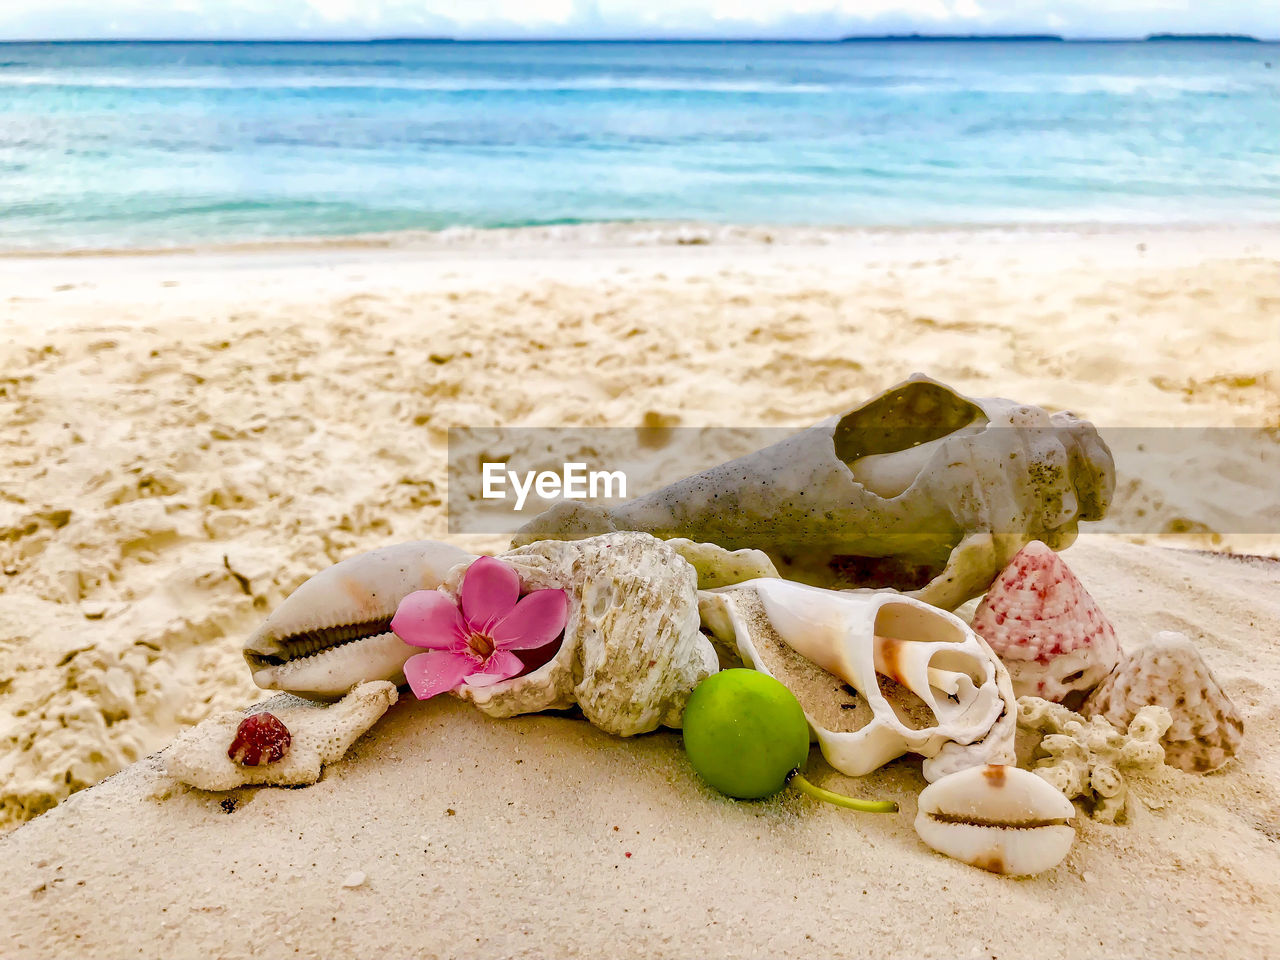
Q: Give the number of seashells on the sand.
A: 7